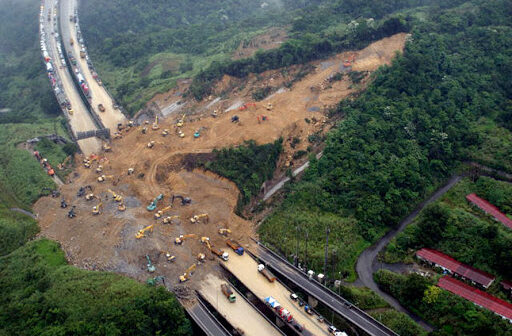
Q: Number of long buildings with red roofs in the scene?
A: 3